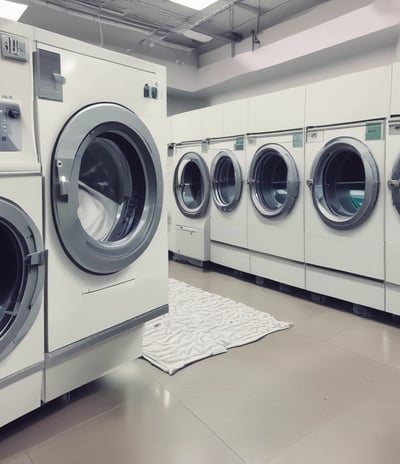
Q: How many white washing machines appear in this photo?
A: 7